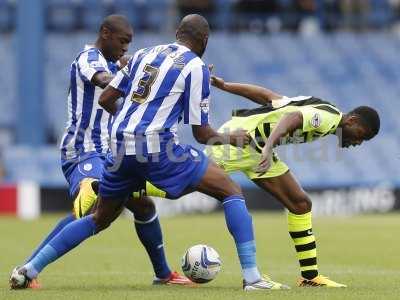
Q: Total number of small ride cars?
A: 0